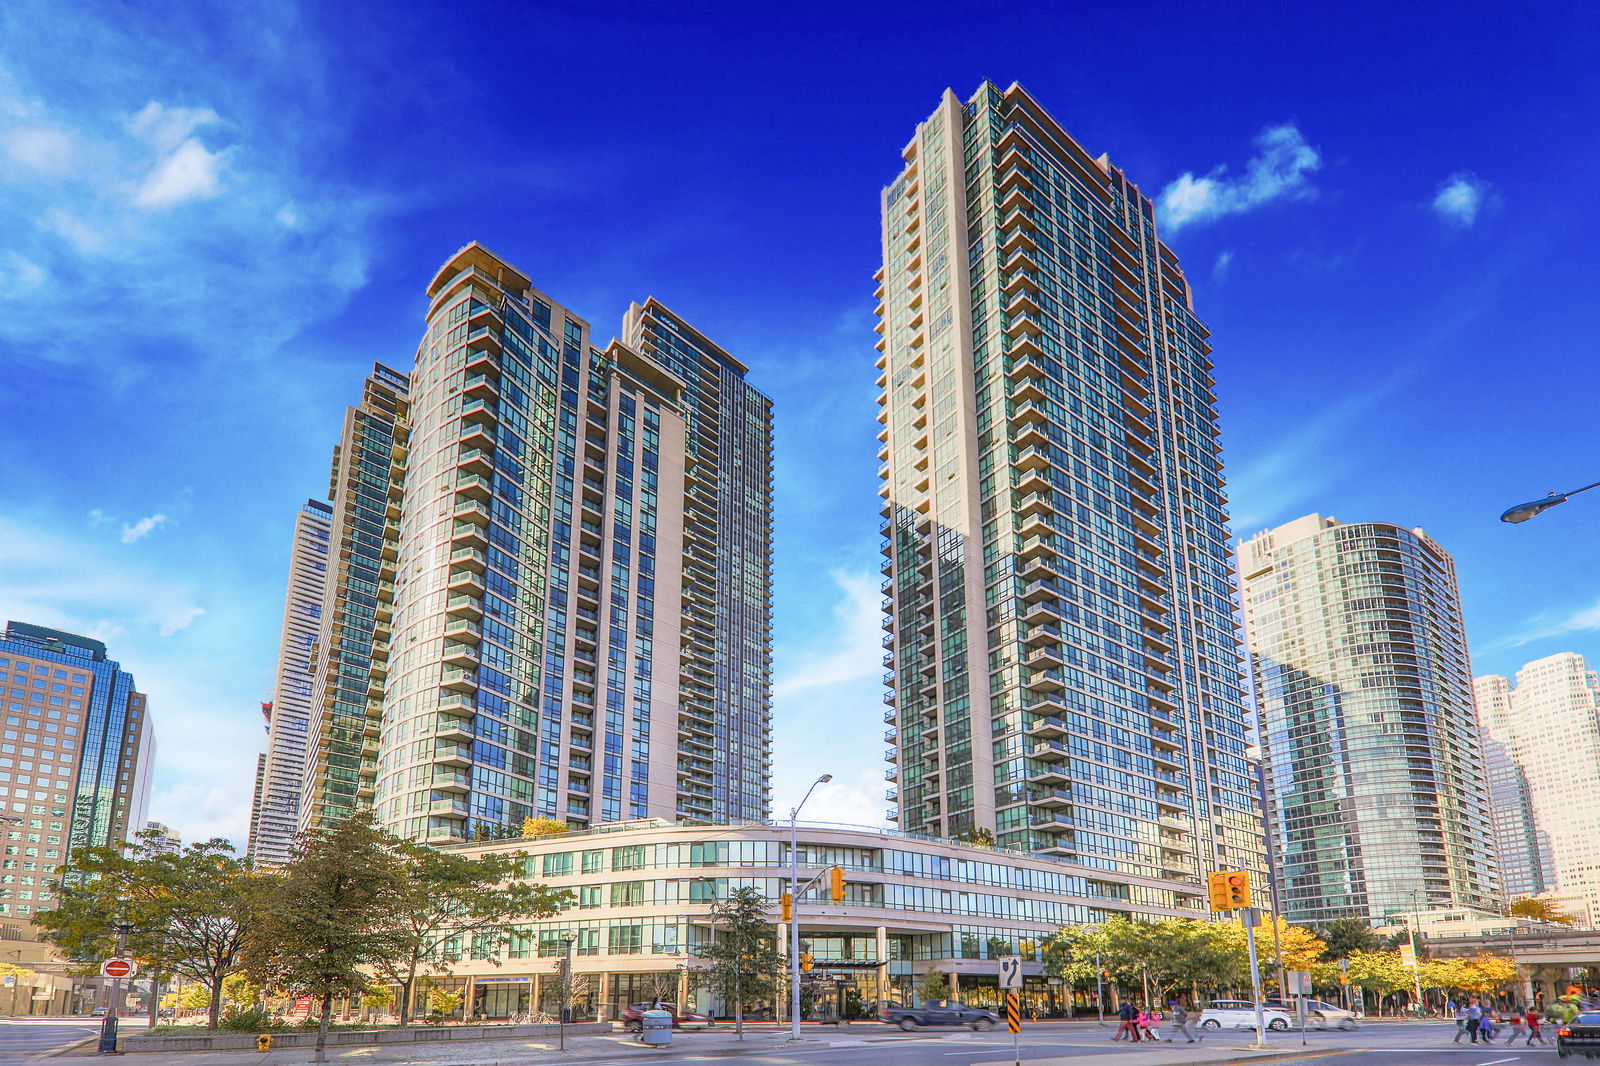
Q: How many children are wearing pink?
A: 2